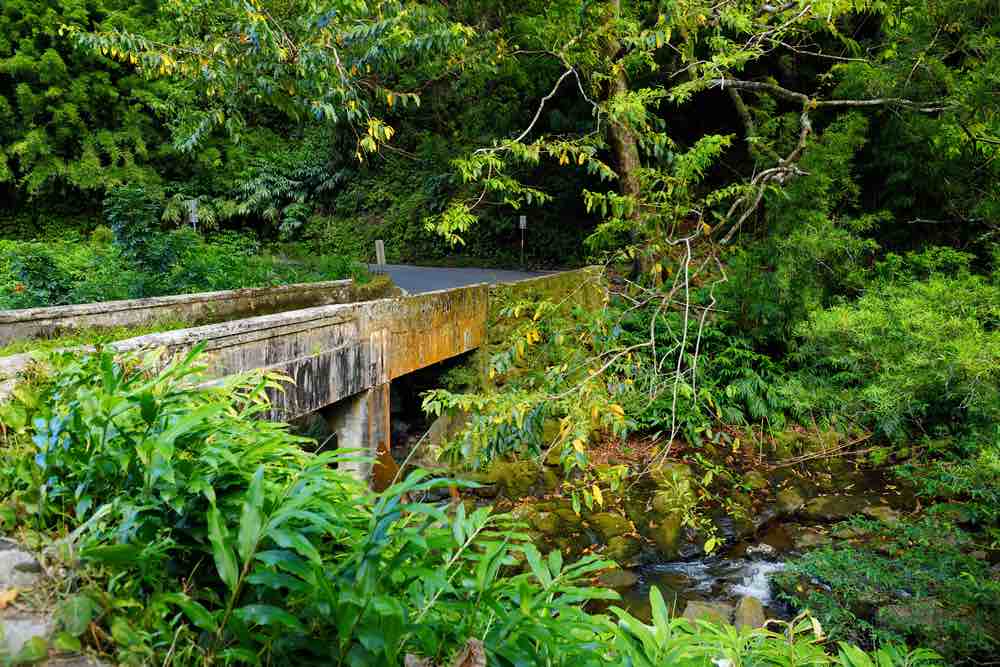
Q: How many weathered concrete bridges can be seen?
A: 1